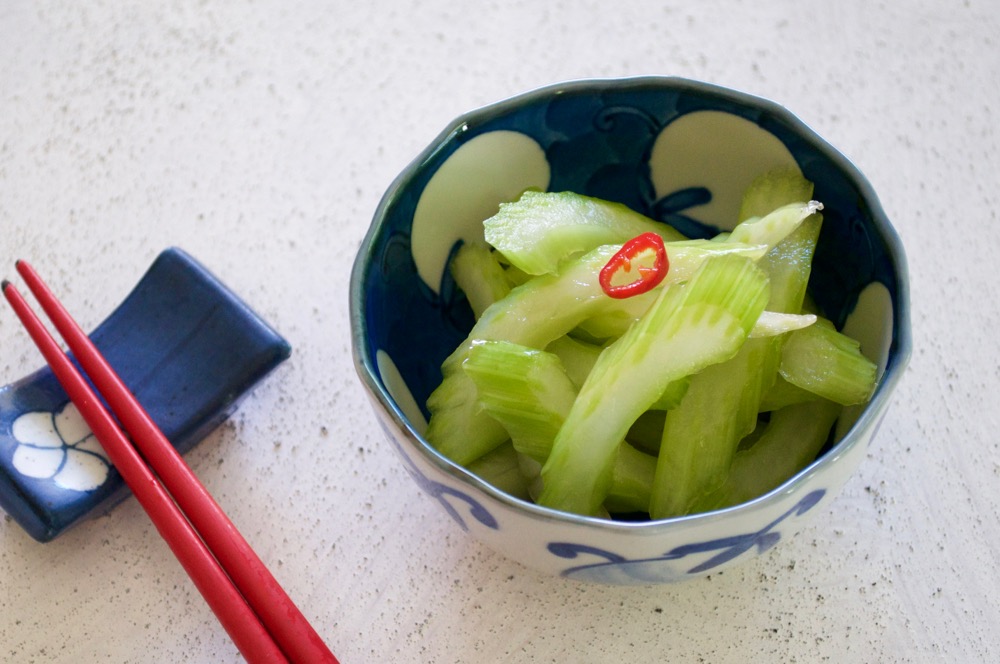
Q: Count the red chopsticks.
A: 2